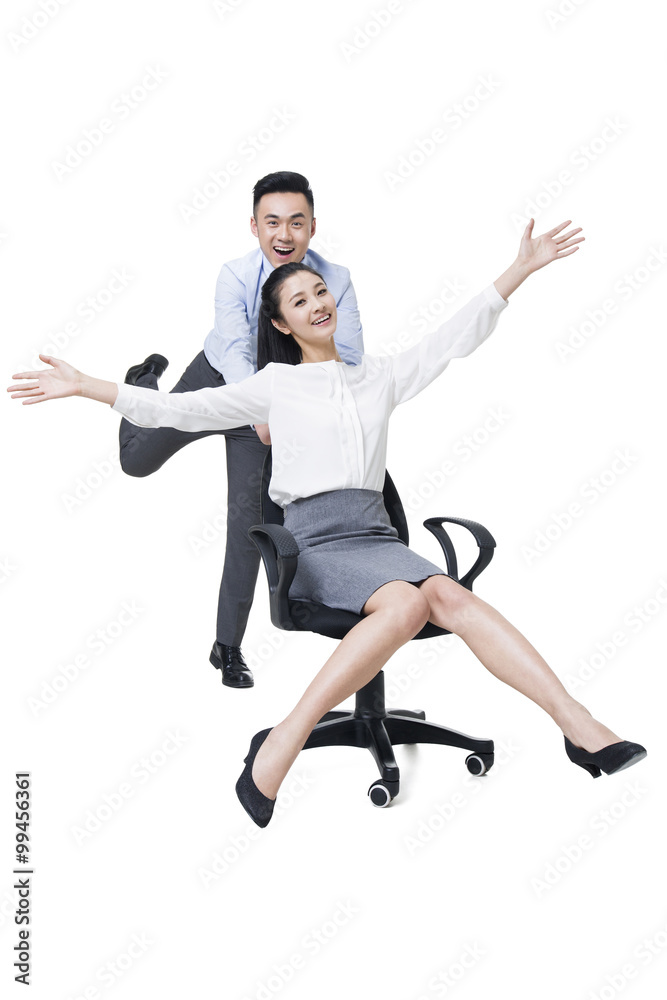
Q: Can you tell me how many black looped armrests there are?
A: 2